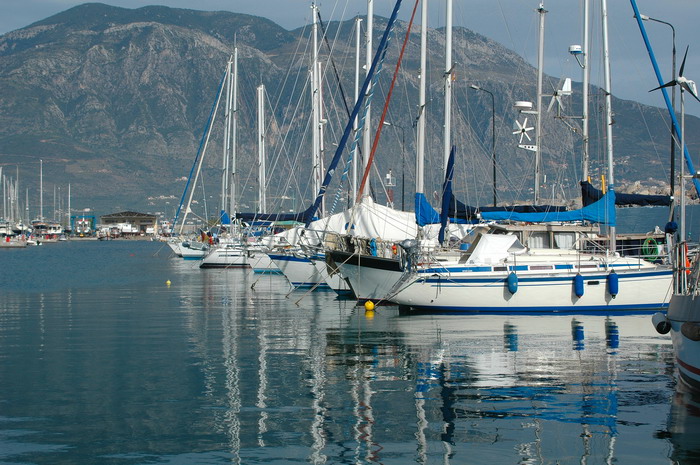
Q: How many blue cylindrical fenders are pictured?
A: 3